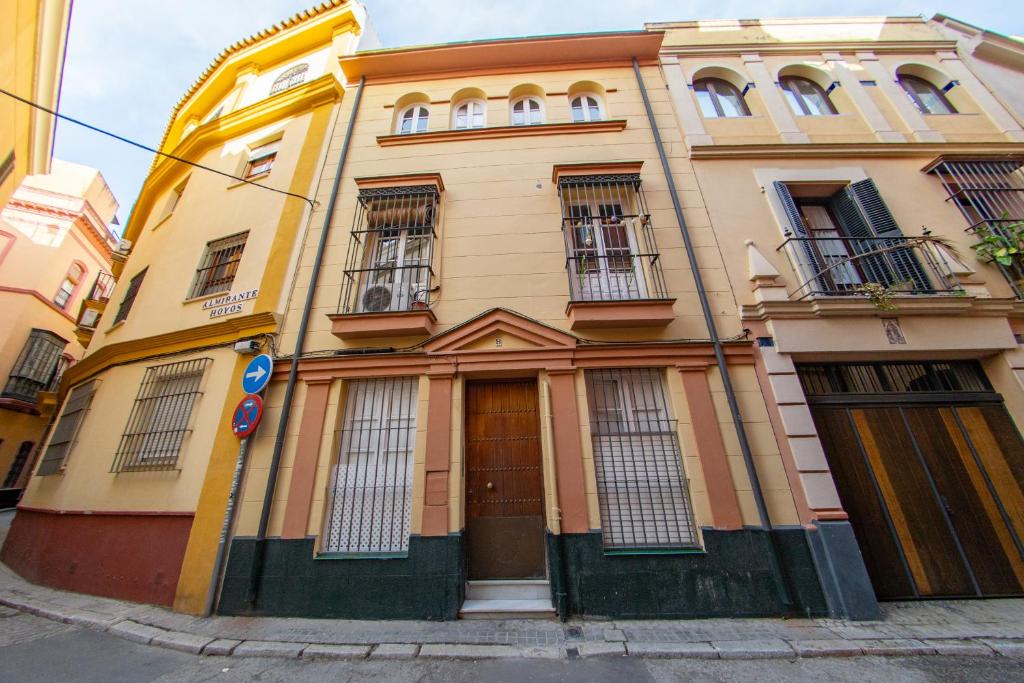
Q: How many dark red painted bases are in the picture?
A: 1